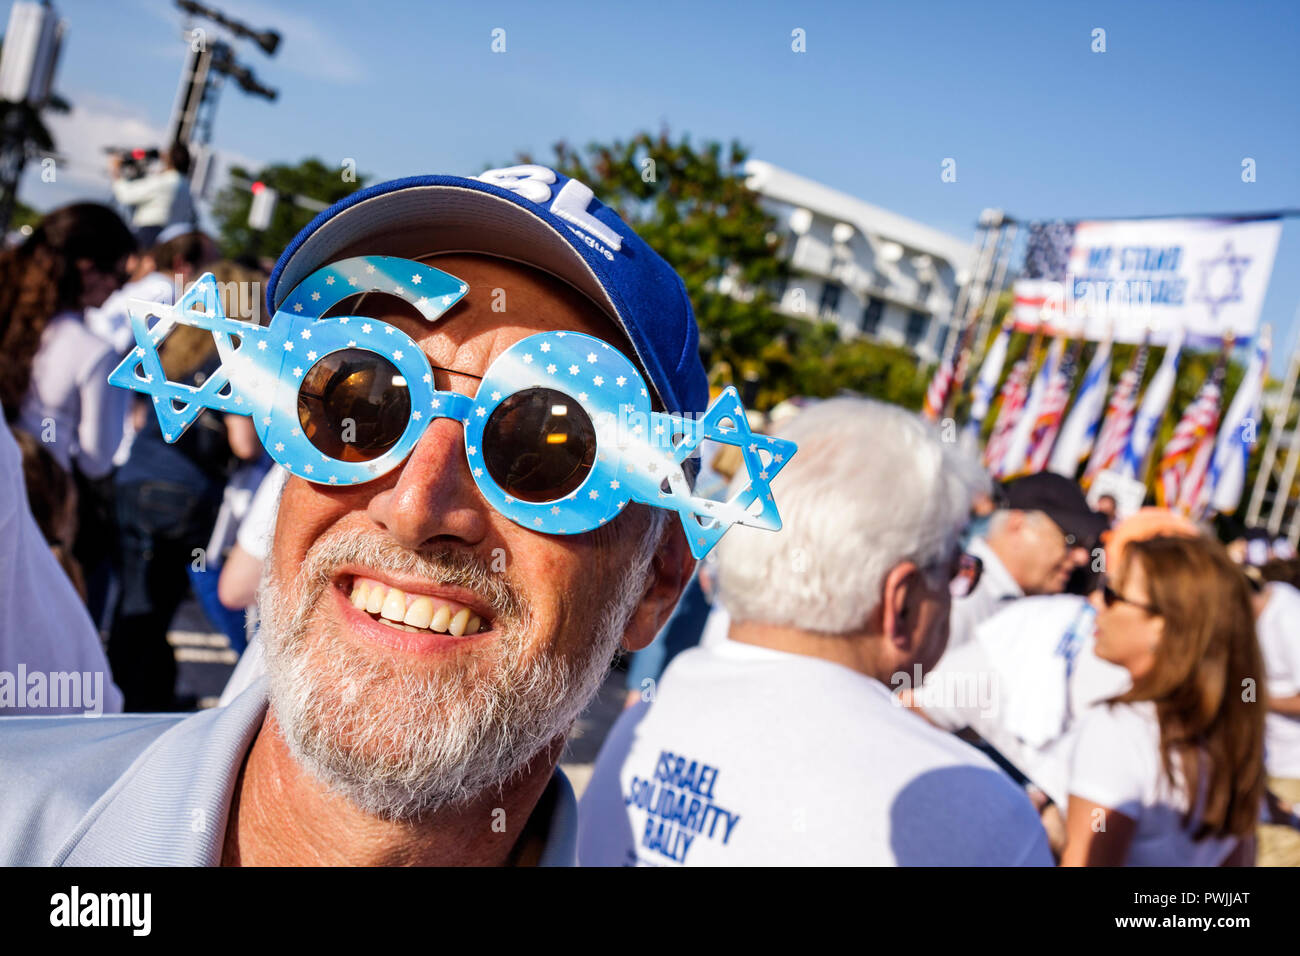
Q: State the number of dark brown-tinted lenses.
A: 2